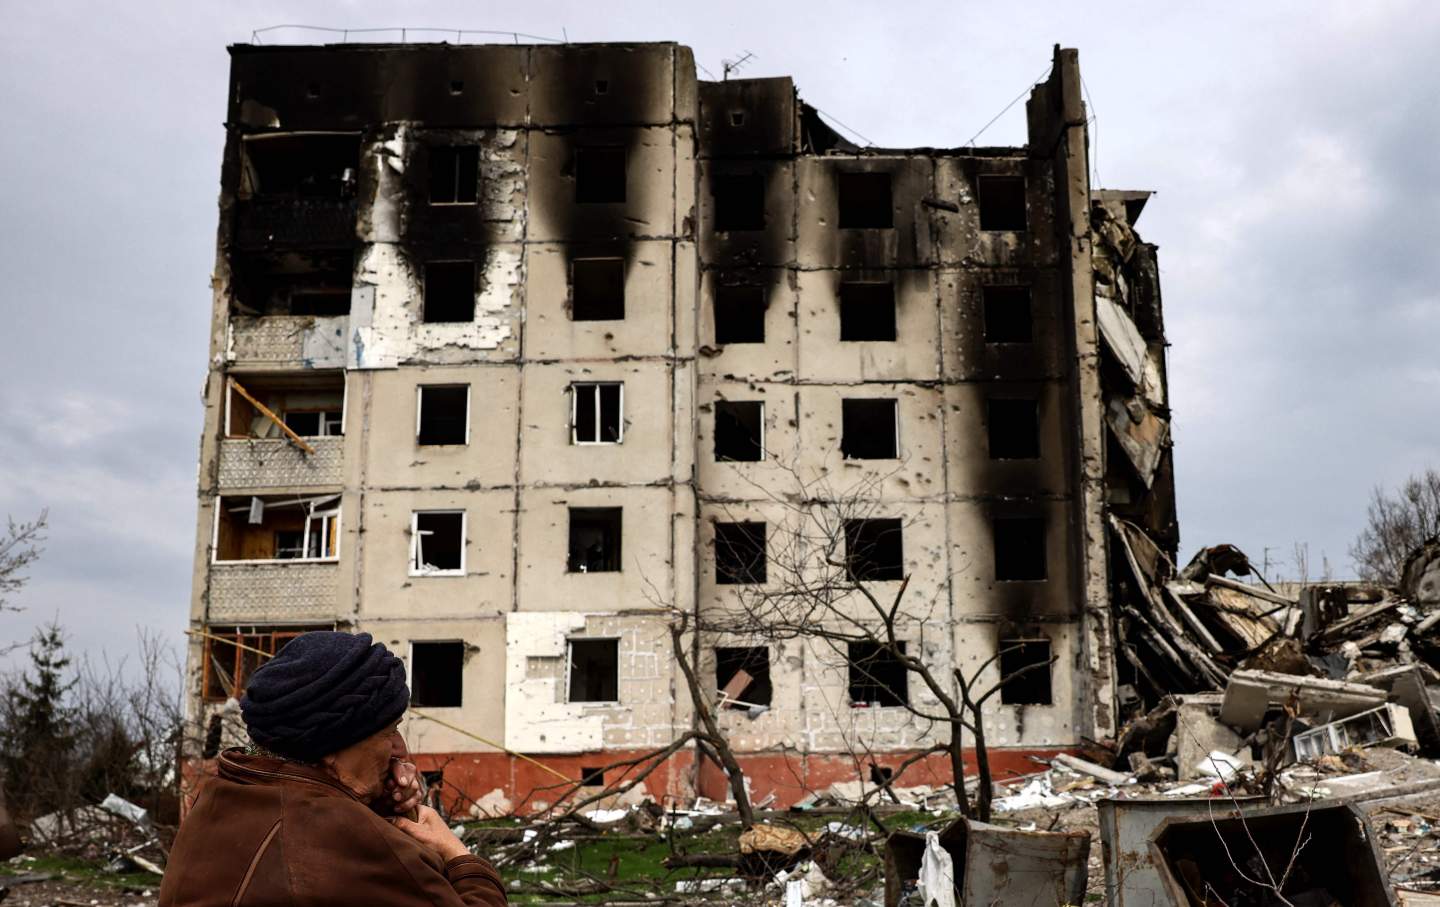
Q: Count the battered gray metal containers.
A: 3